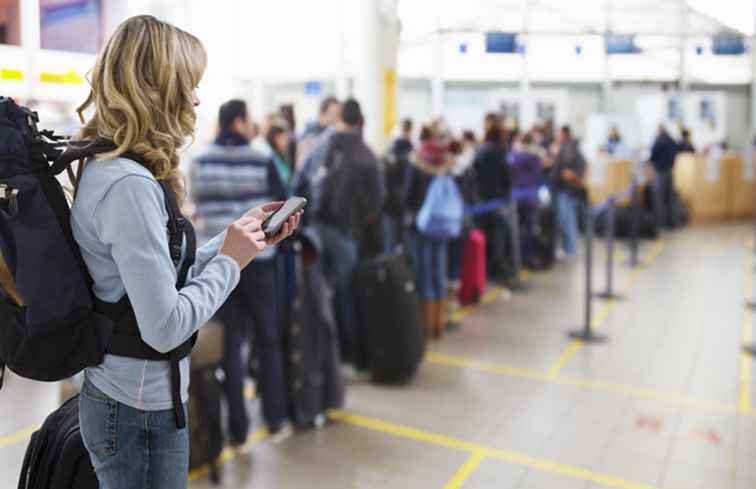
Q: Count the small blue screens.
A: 3